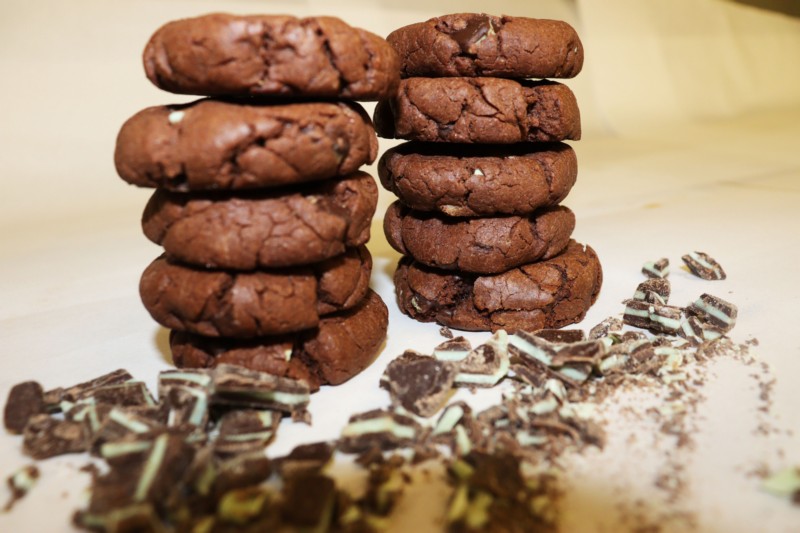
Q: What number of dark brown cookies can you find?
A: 10